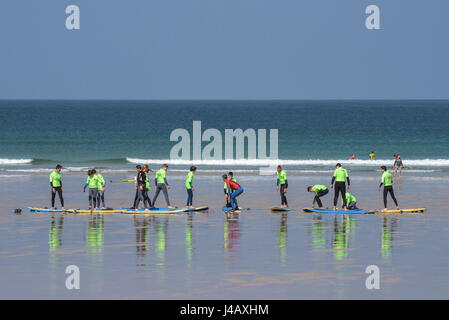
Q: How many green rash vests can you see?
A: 12